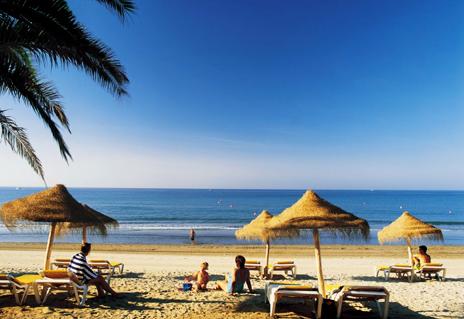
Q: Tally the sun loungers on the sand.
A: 10